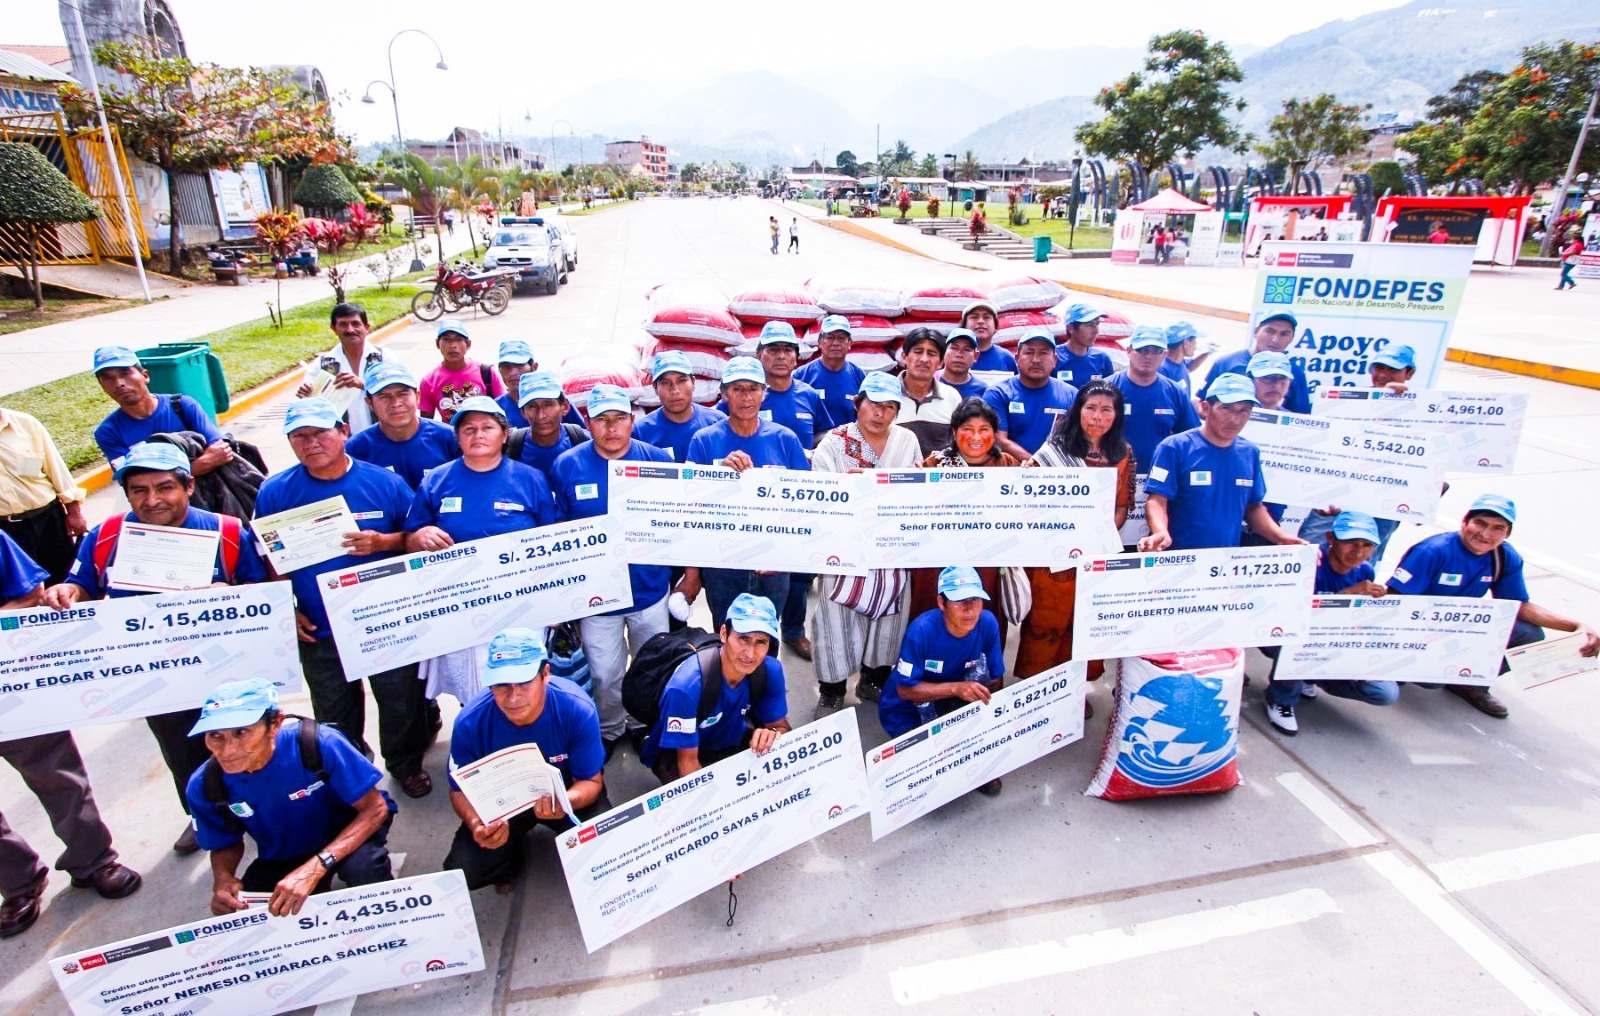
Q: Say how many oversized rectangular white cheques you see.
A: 11